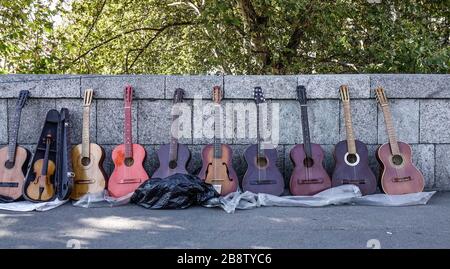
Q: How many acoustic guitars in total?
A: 9